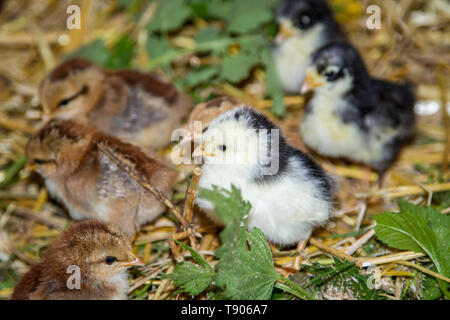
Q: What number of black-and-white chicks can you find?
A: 3